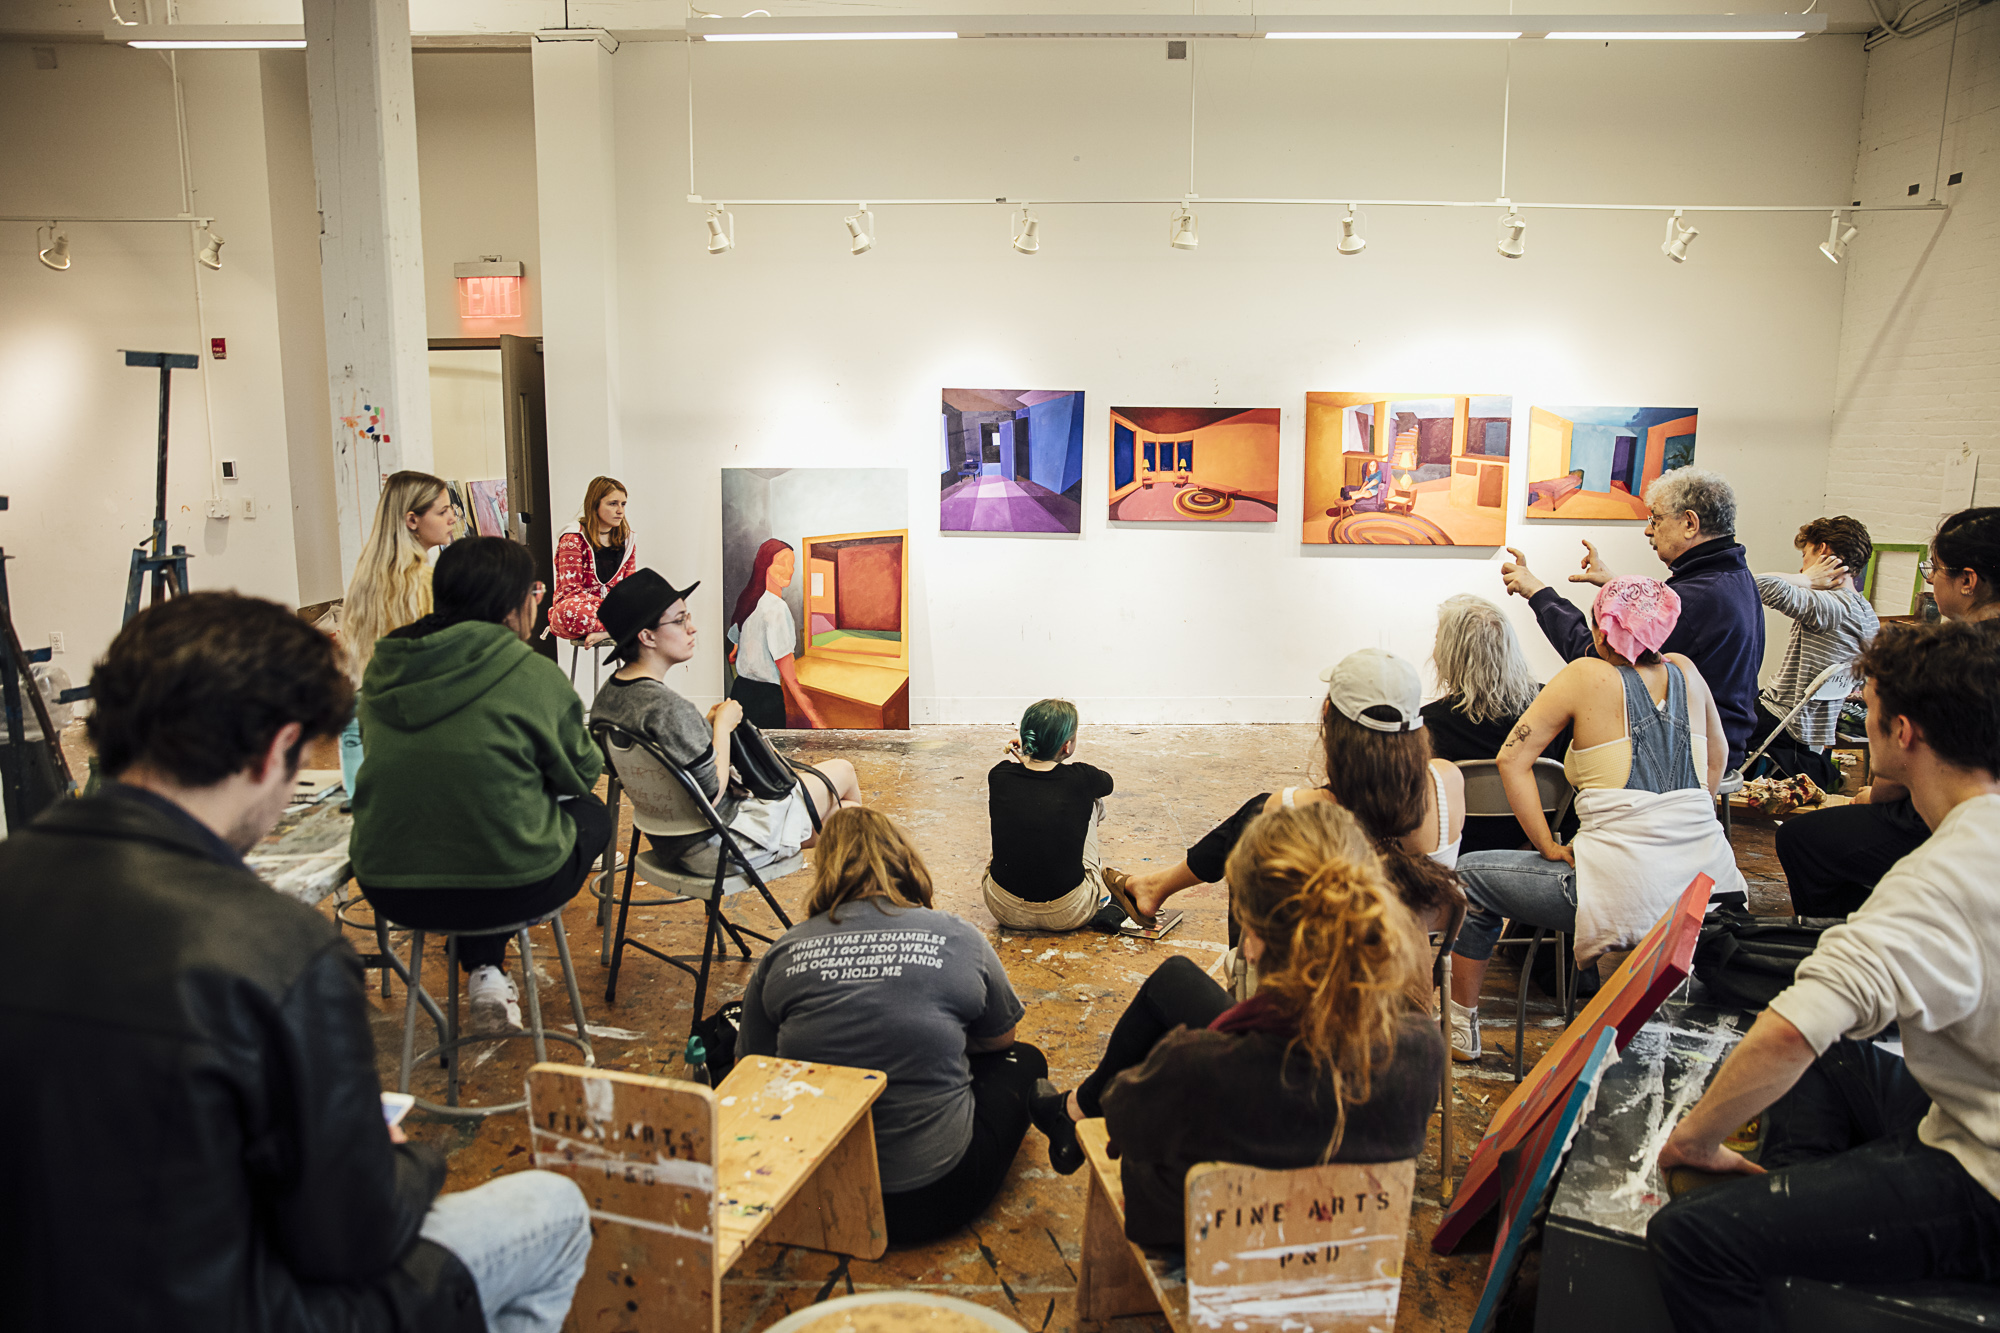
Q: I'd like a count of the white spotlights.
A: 10